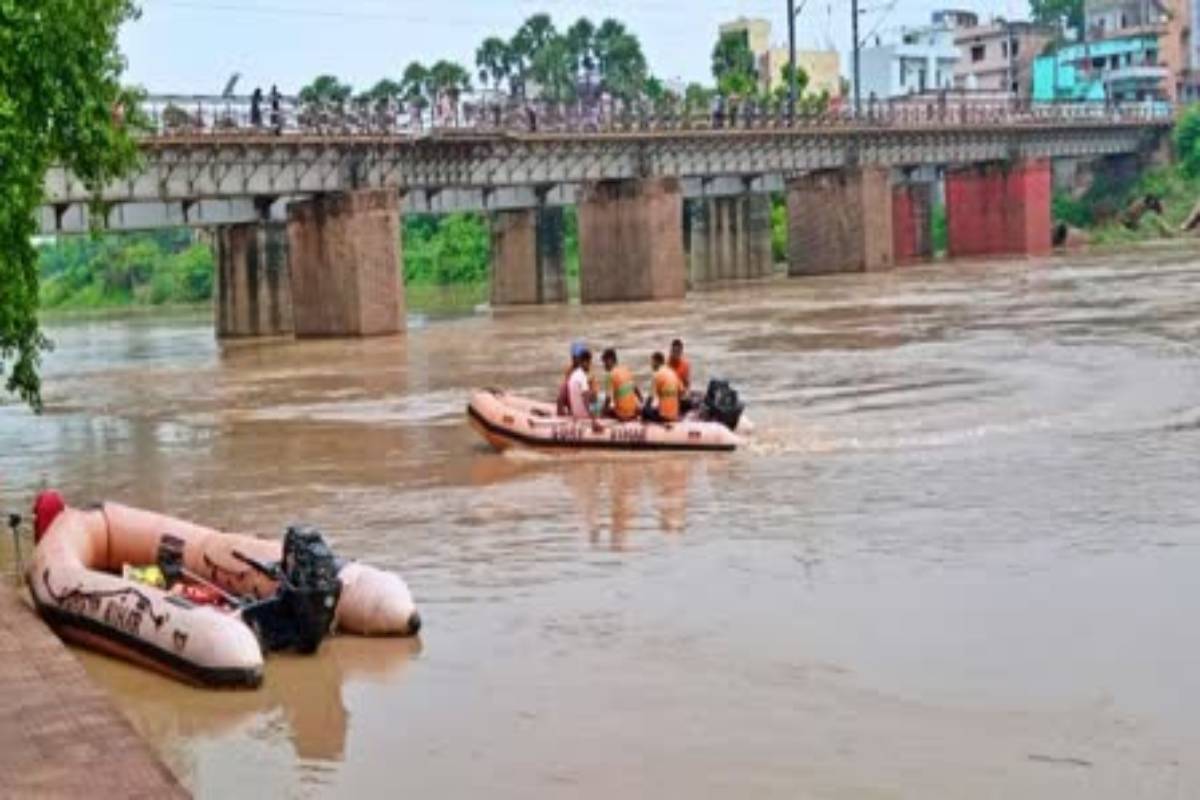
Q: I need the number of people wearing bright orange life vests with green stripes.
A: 2